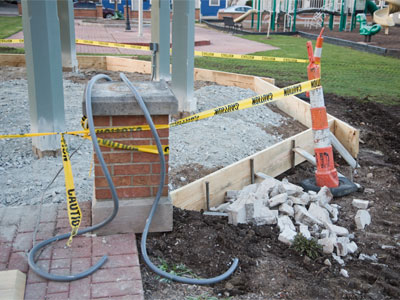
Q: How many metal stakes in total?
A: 3